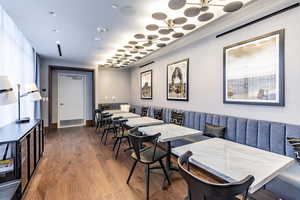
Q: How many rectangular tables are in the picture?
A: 5